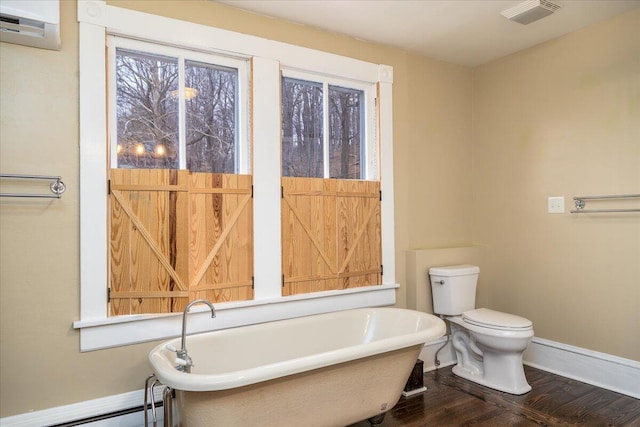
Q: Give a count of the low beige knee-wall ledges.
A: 1